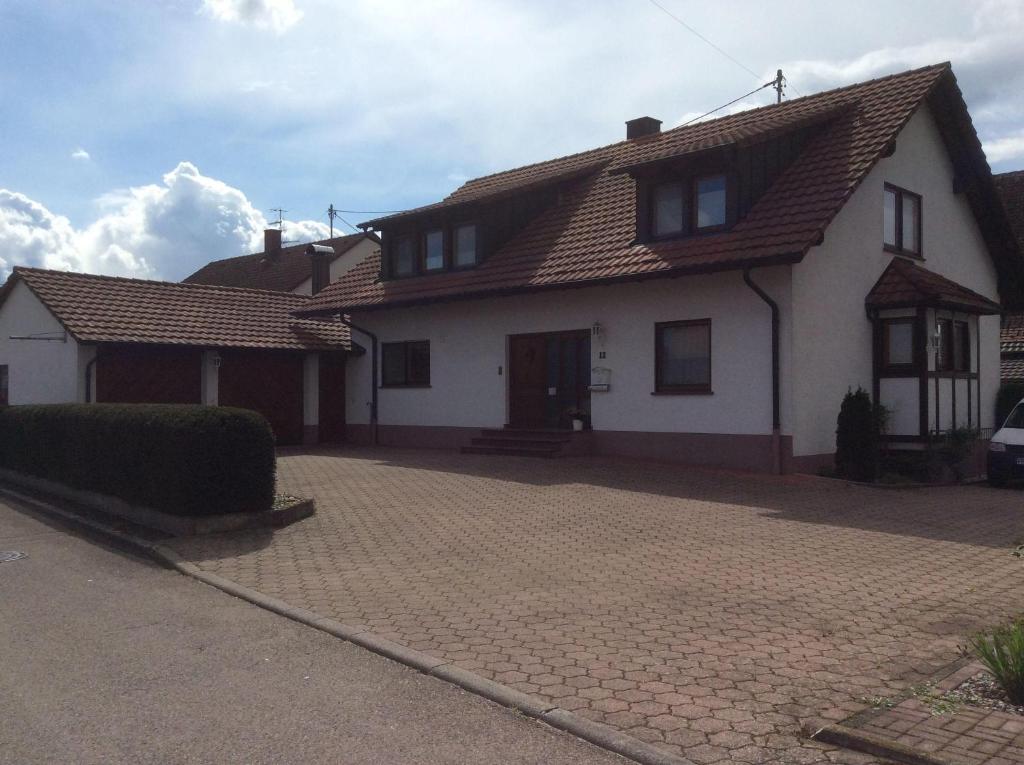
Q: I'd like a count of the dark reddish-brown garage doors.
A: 2